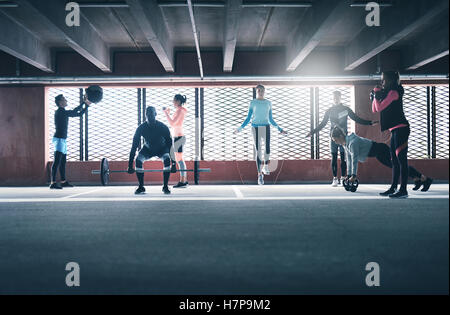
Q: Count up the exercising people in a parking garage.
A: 7